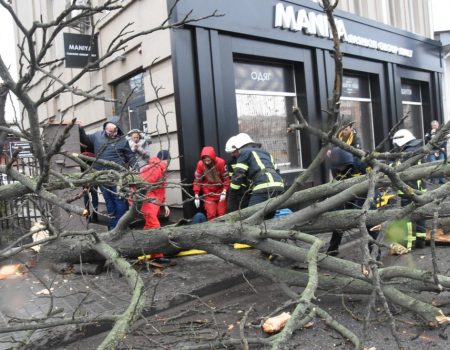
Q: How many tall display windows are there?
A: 3